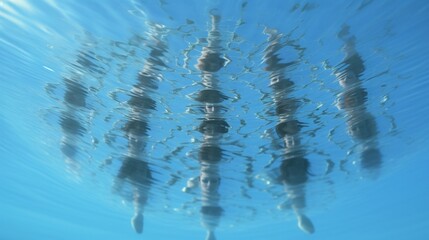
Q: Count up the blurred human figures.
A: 5